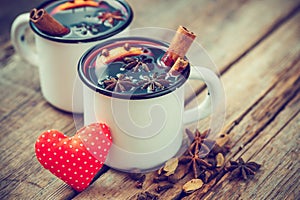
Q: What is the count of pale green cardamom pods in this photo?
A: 3